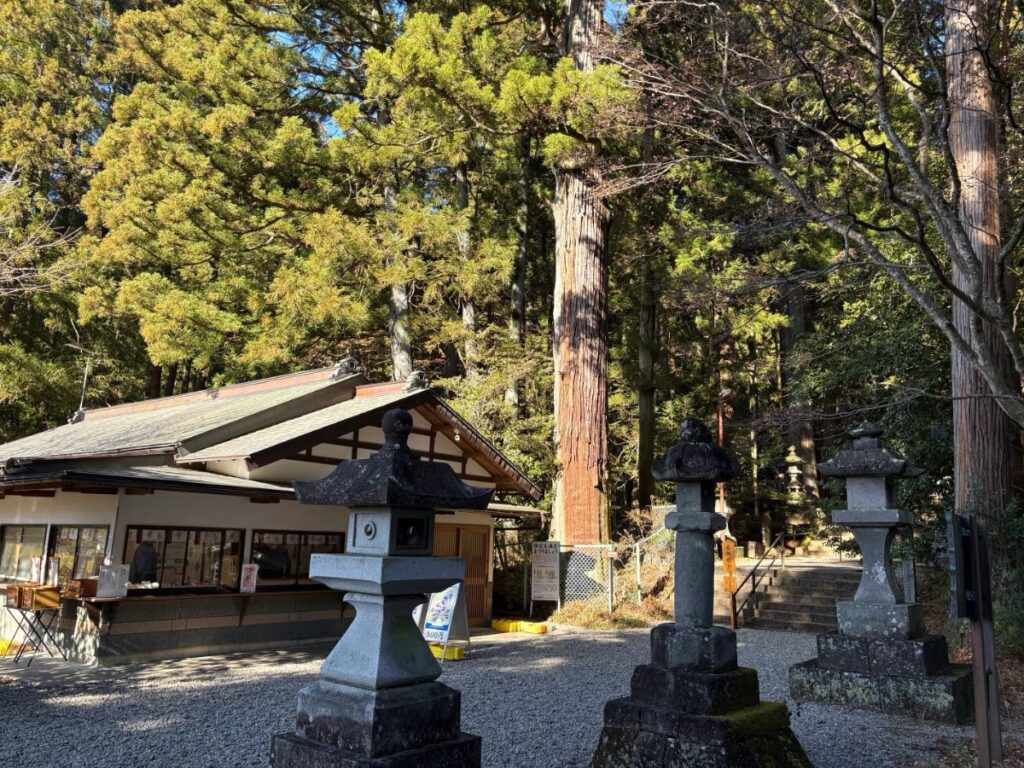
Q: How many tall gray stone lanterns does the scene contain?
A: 3